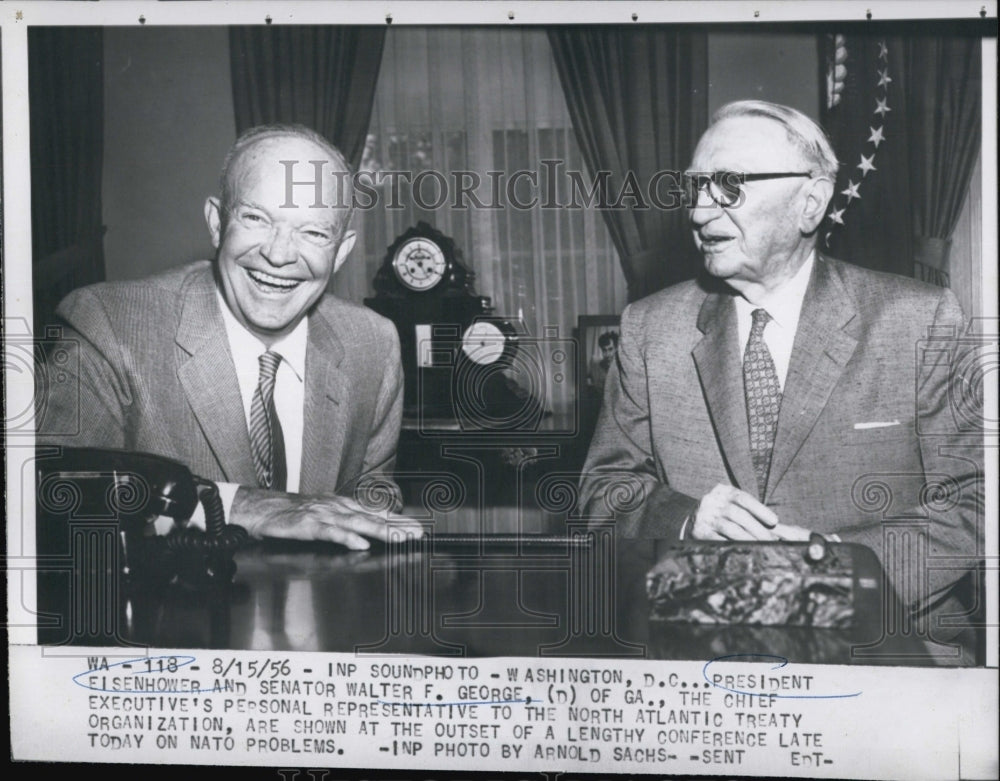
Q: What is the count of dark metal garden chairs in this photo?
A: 0